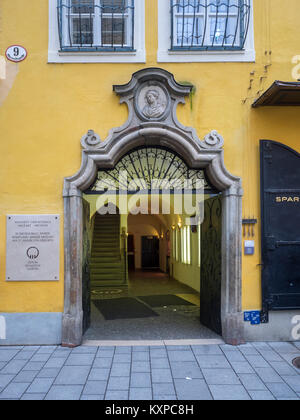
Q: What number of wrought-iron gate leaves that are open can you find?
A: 2